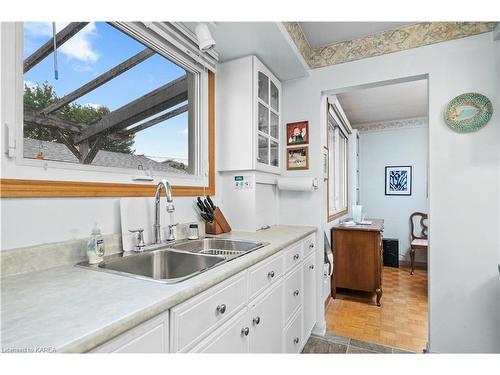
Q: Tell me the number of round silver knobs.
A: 9